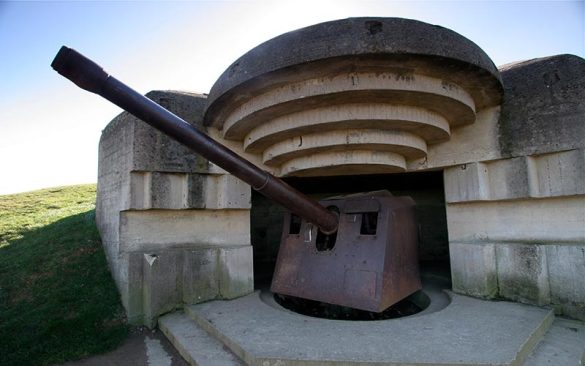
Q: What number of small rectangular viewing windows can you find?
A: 2